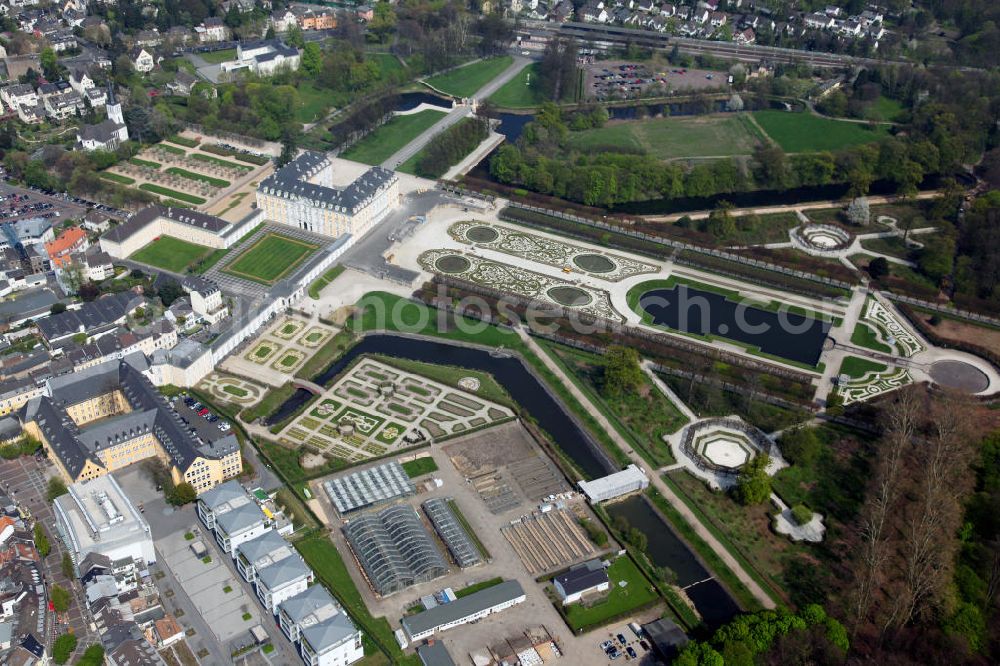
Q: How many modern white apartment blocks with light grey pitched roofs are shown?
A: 3